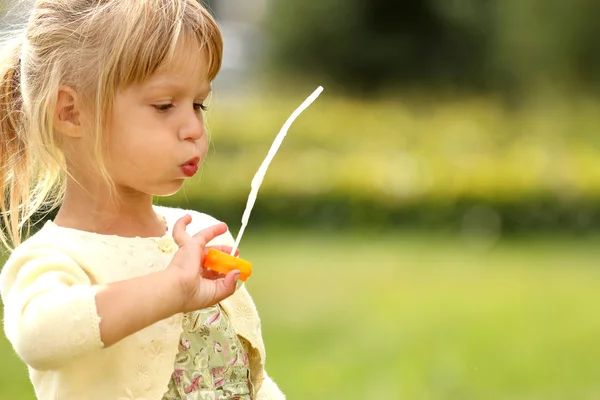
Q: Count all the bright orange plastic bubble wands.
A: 1